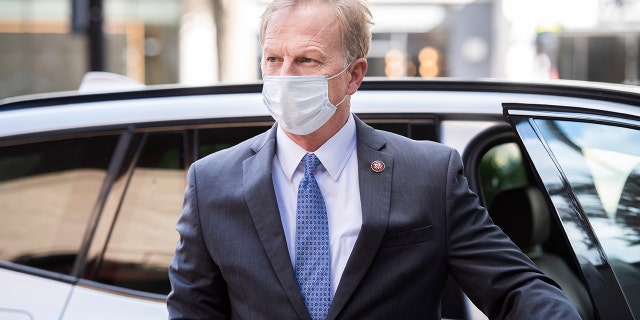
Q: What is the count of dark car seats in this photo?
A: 1